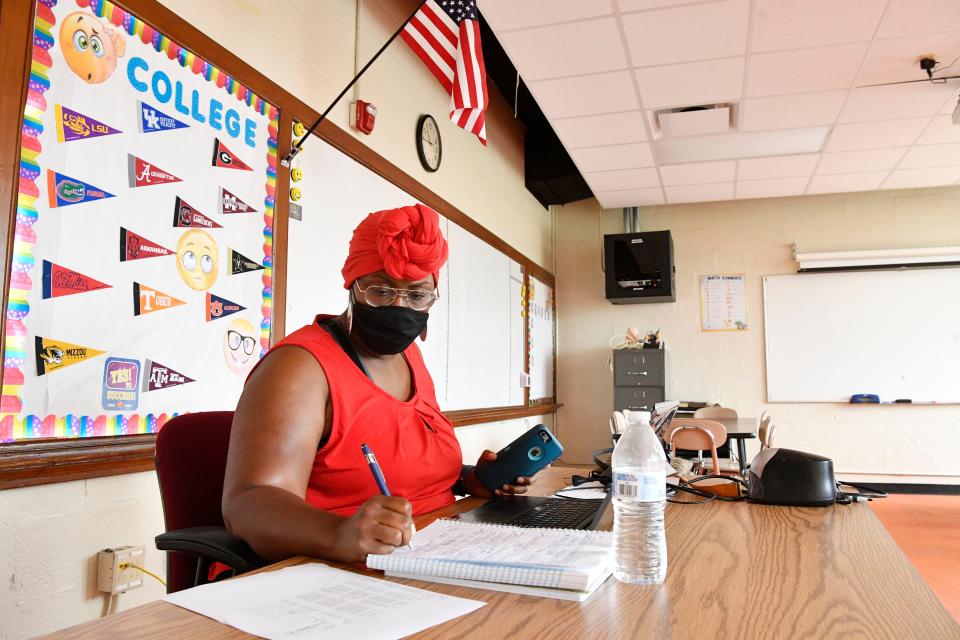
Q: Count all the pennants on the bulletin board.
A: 14